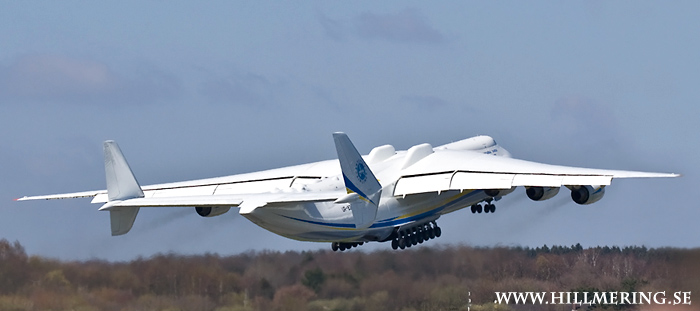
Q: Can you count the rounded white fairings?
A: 2